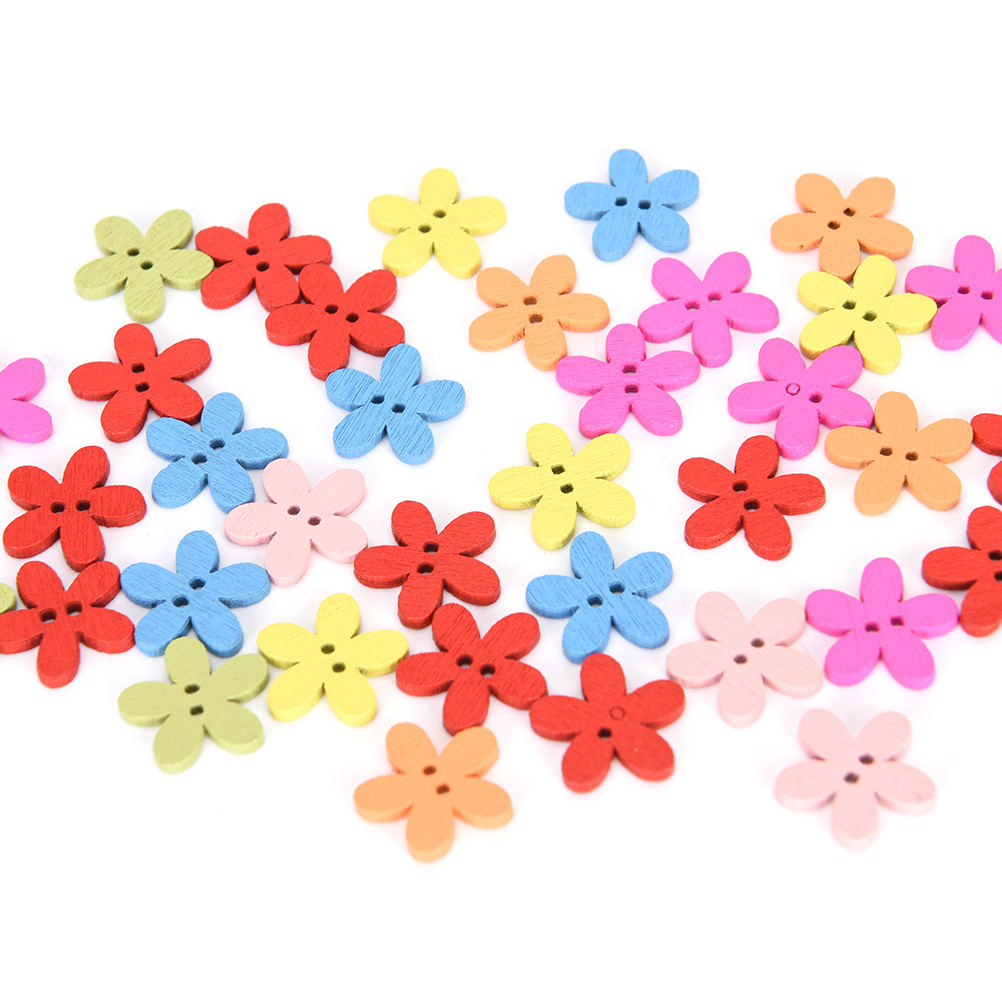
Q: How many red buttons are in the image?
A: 11